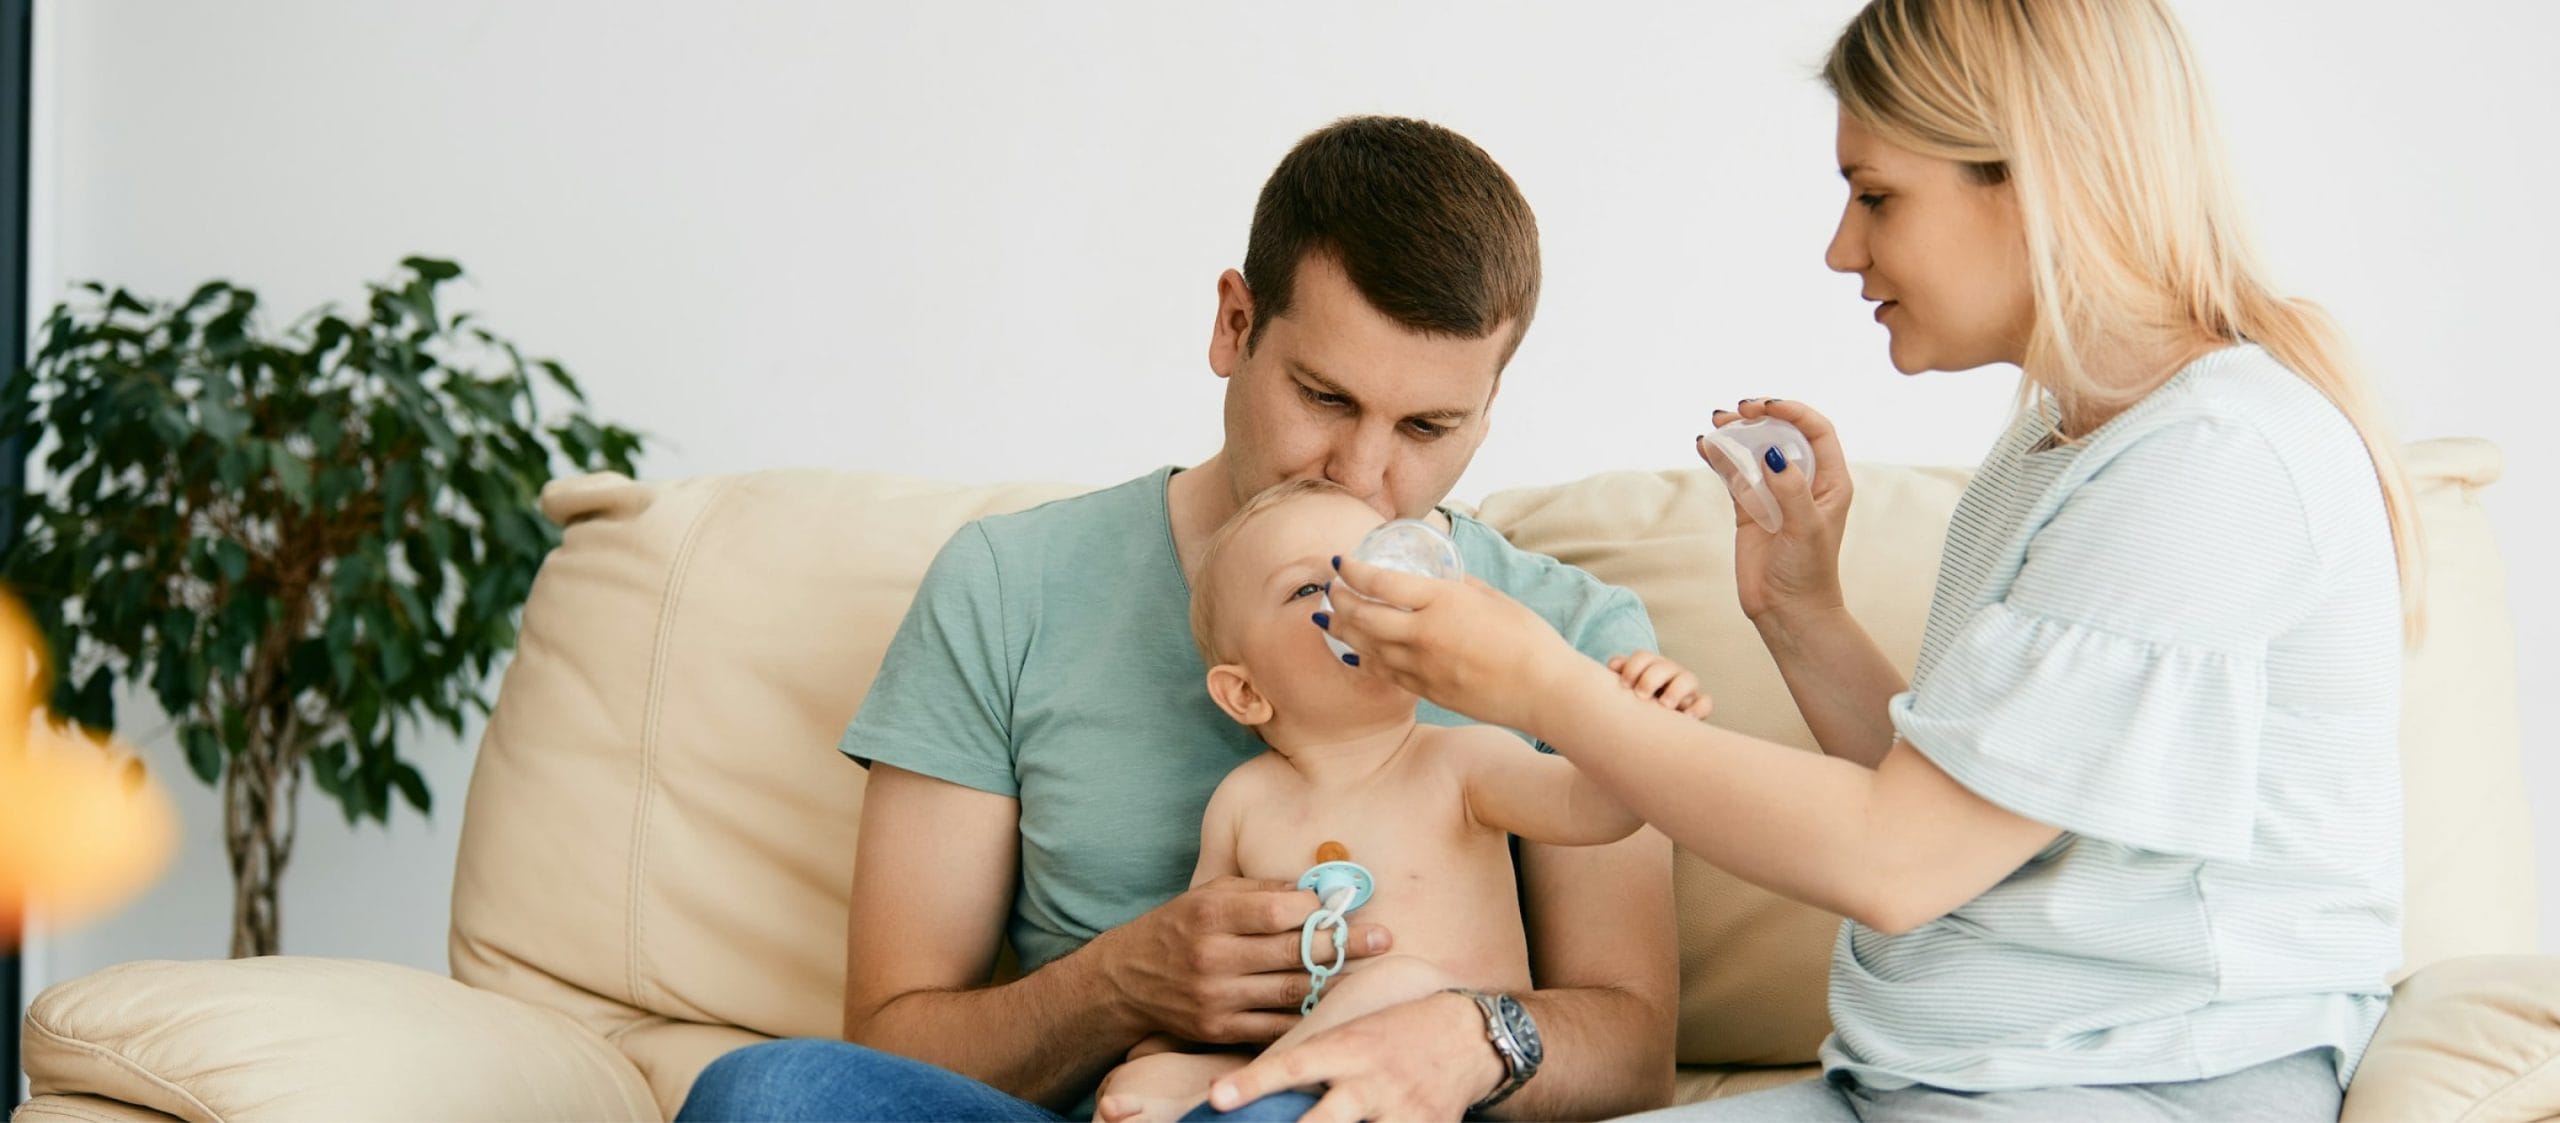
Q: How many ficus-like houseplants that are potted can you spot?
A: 1